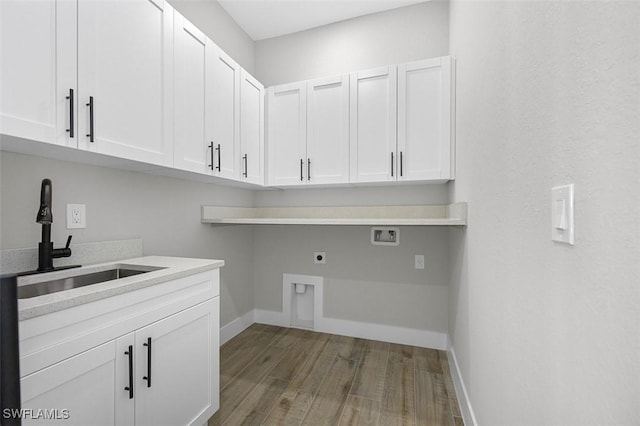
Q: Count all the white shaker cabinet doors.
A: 11